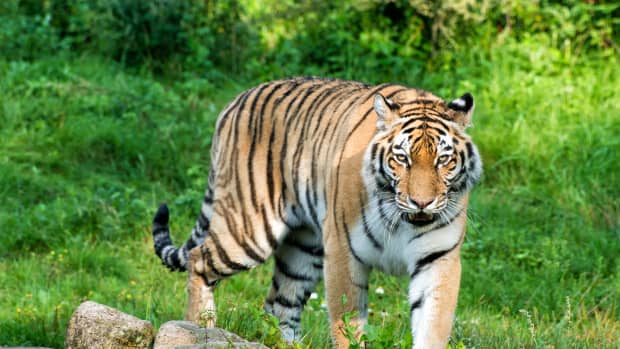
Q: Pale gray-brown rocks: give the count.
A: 2